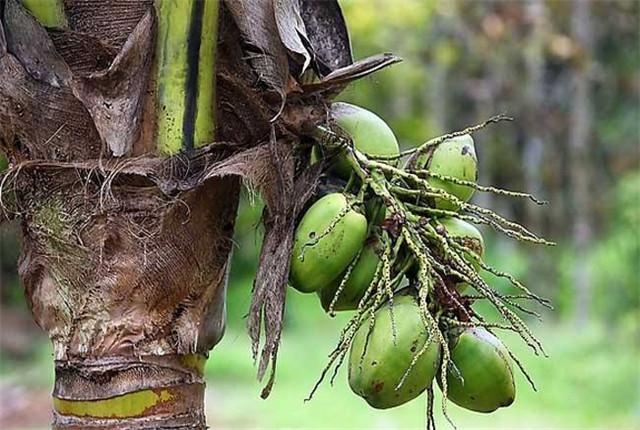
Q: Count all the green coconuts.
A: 7